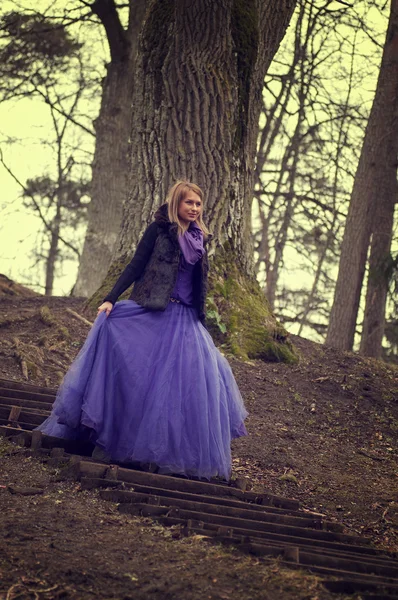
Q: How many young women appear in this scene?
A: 1